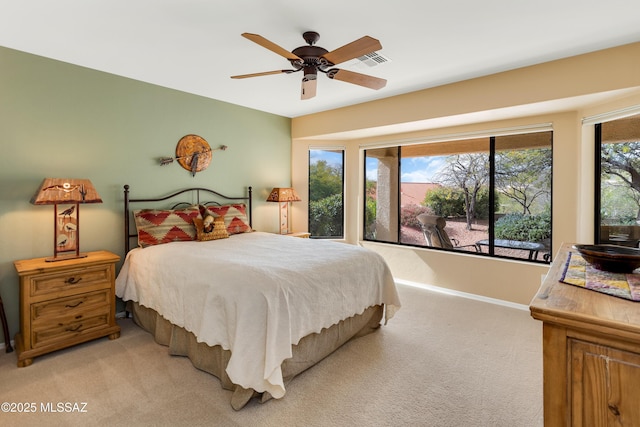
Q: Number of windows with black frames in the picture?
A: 3